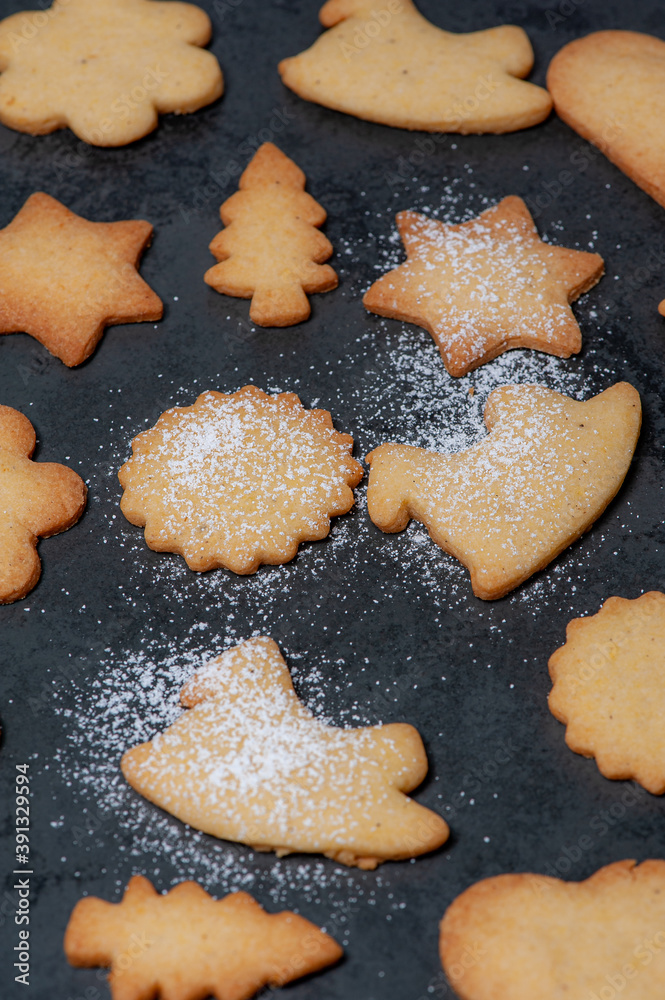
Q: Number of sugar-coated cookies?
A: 4